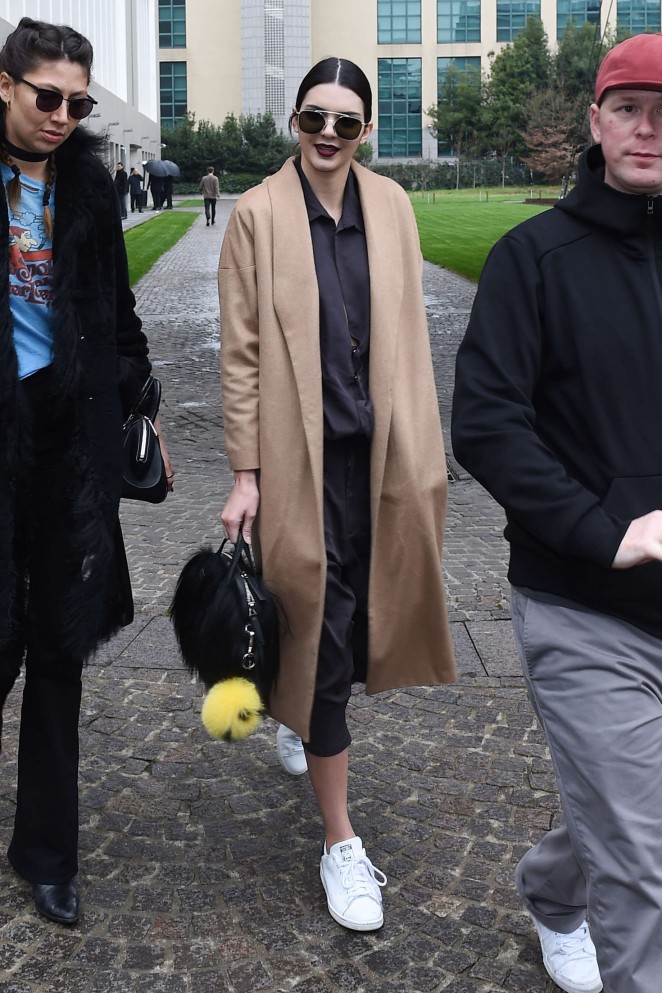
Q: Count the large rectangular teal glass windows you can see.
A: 9